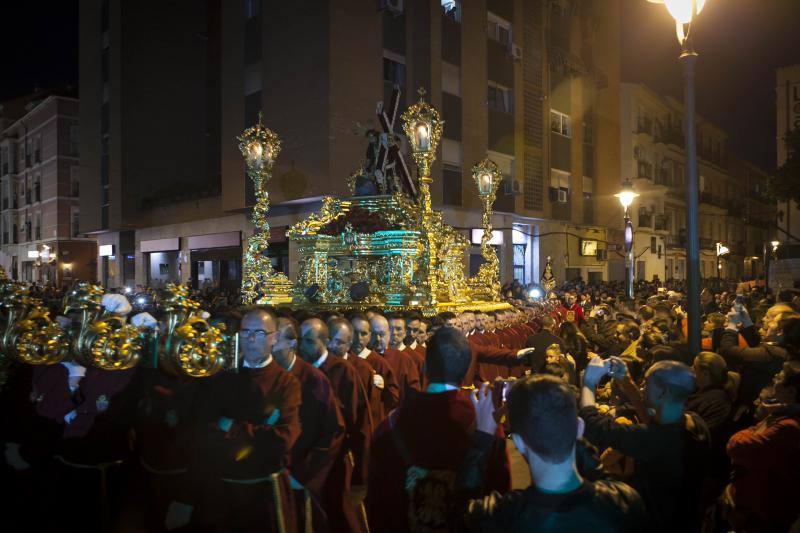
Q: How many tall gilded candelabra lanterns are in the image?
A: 3